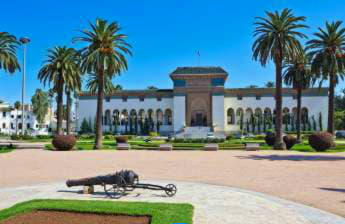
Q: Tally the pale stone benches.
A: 4